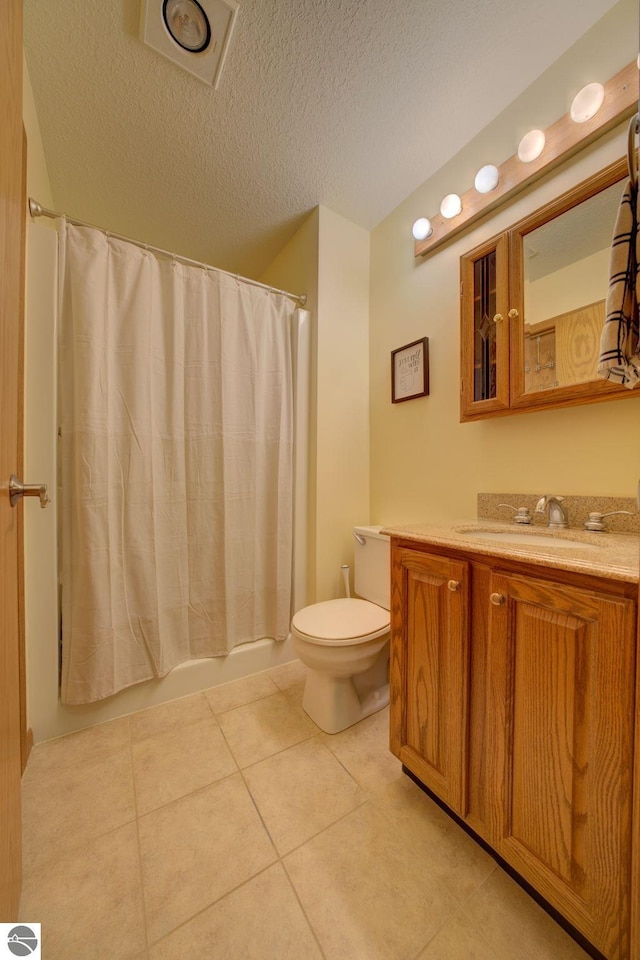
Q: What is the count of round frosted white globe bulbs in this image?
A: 5